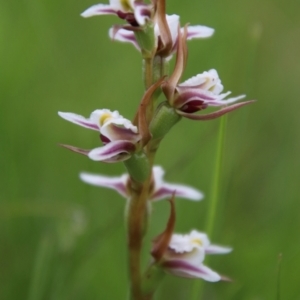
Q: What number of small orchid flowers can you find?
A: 6